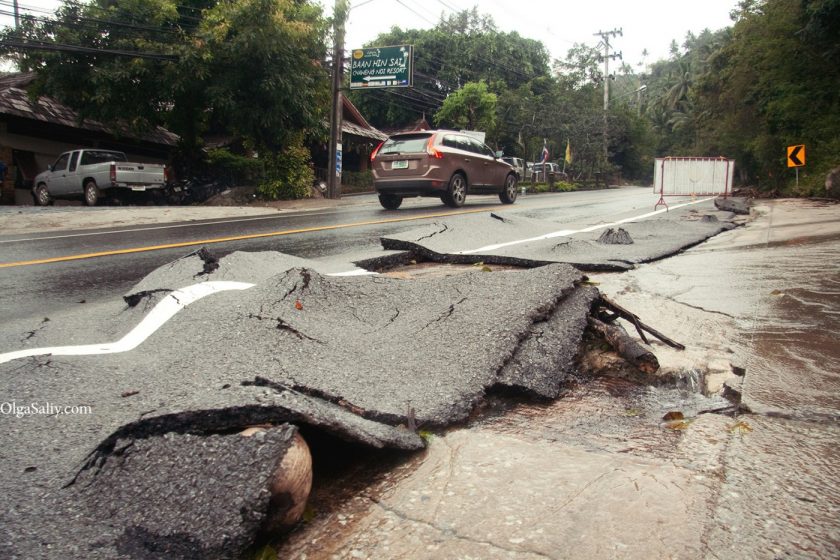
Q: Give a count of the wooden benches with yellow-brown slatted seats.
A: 0